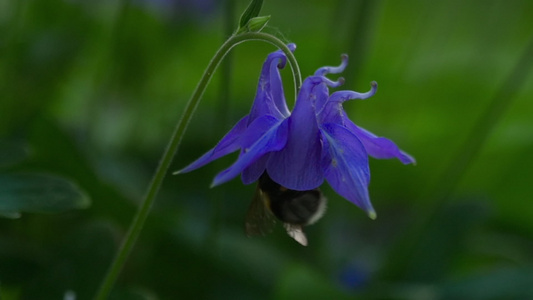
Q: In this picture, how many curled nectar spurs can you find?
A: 5